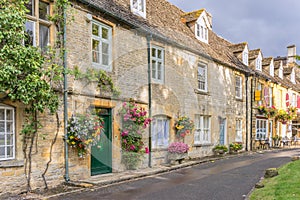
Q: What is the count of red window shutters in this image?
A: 2